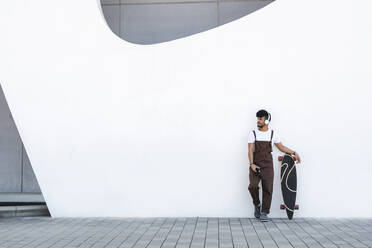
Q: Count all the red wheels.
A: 4